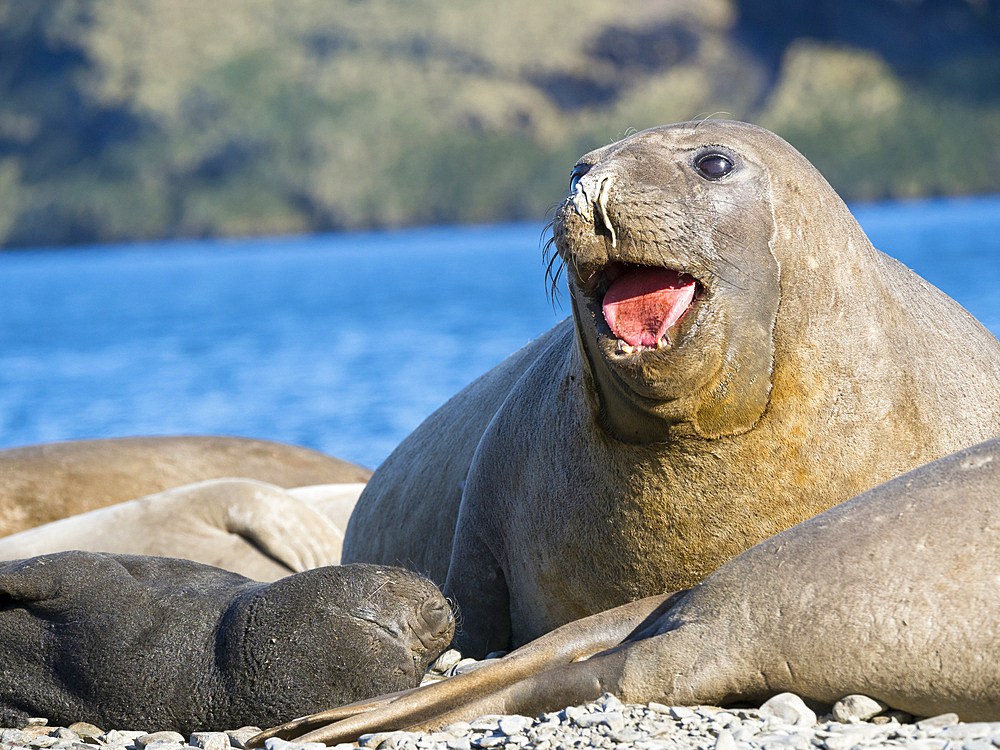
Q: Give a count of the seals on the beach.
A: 5